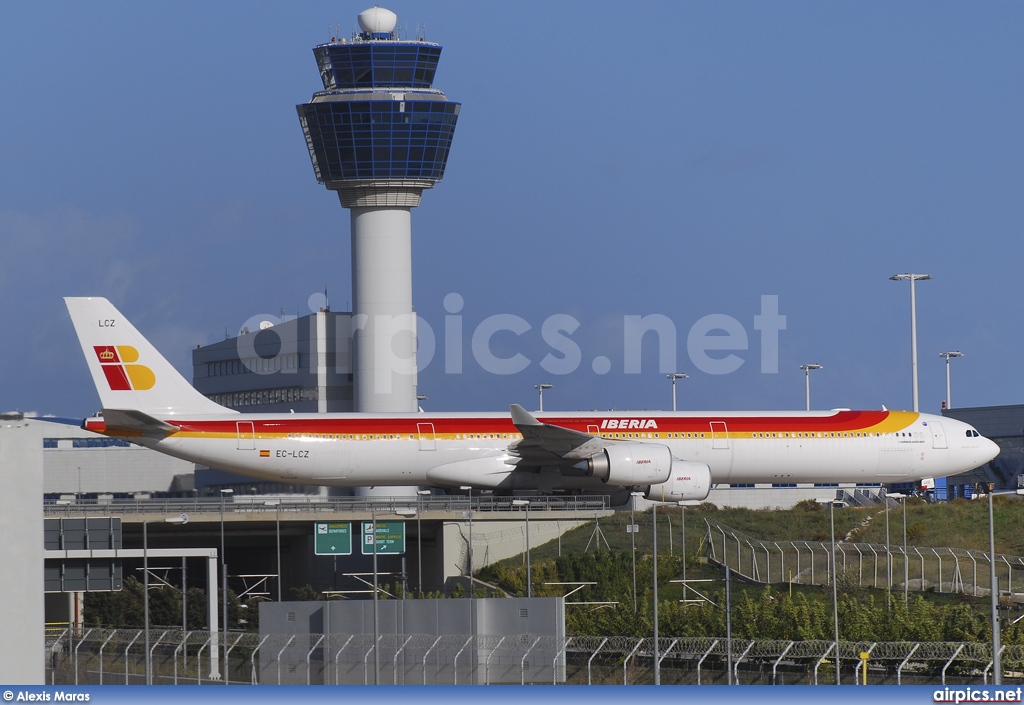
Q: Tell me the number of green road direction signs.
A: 2